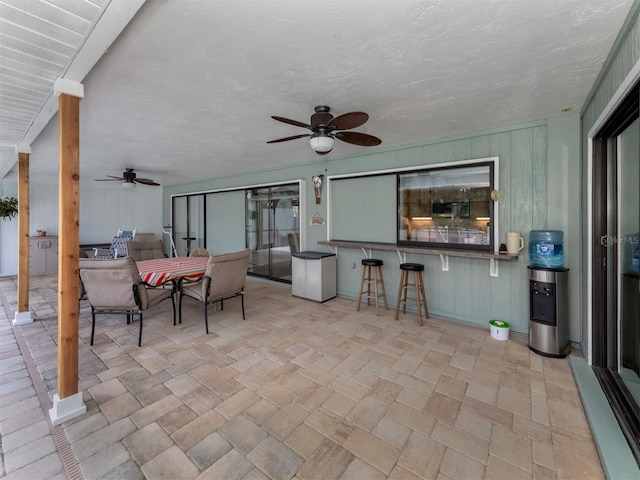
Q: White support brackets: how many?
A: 5